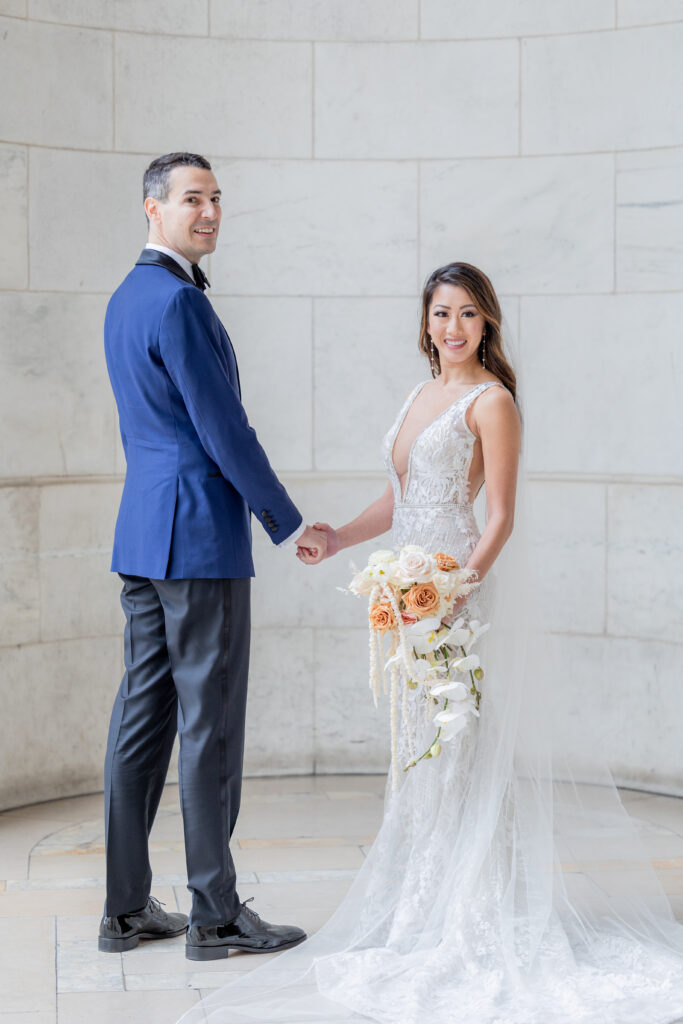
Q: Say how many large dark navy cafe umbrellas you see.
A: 0